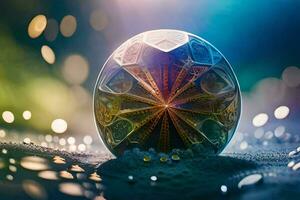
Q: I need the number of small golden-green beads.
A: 3